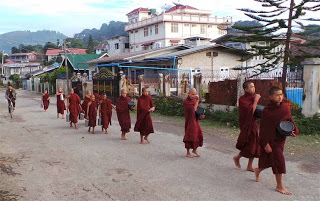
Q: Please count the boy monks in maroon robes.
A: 11